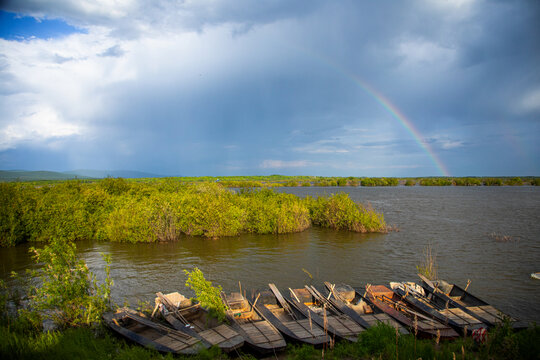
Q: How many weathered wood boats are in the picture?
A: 9